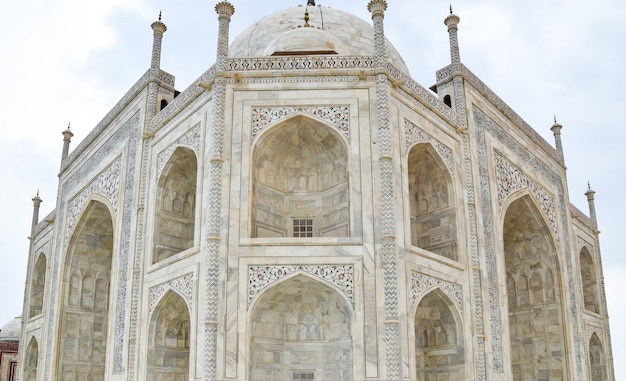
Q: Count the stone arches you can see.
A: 12